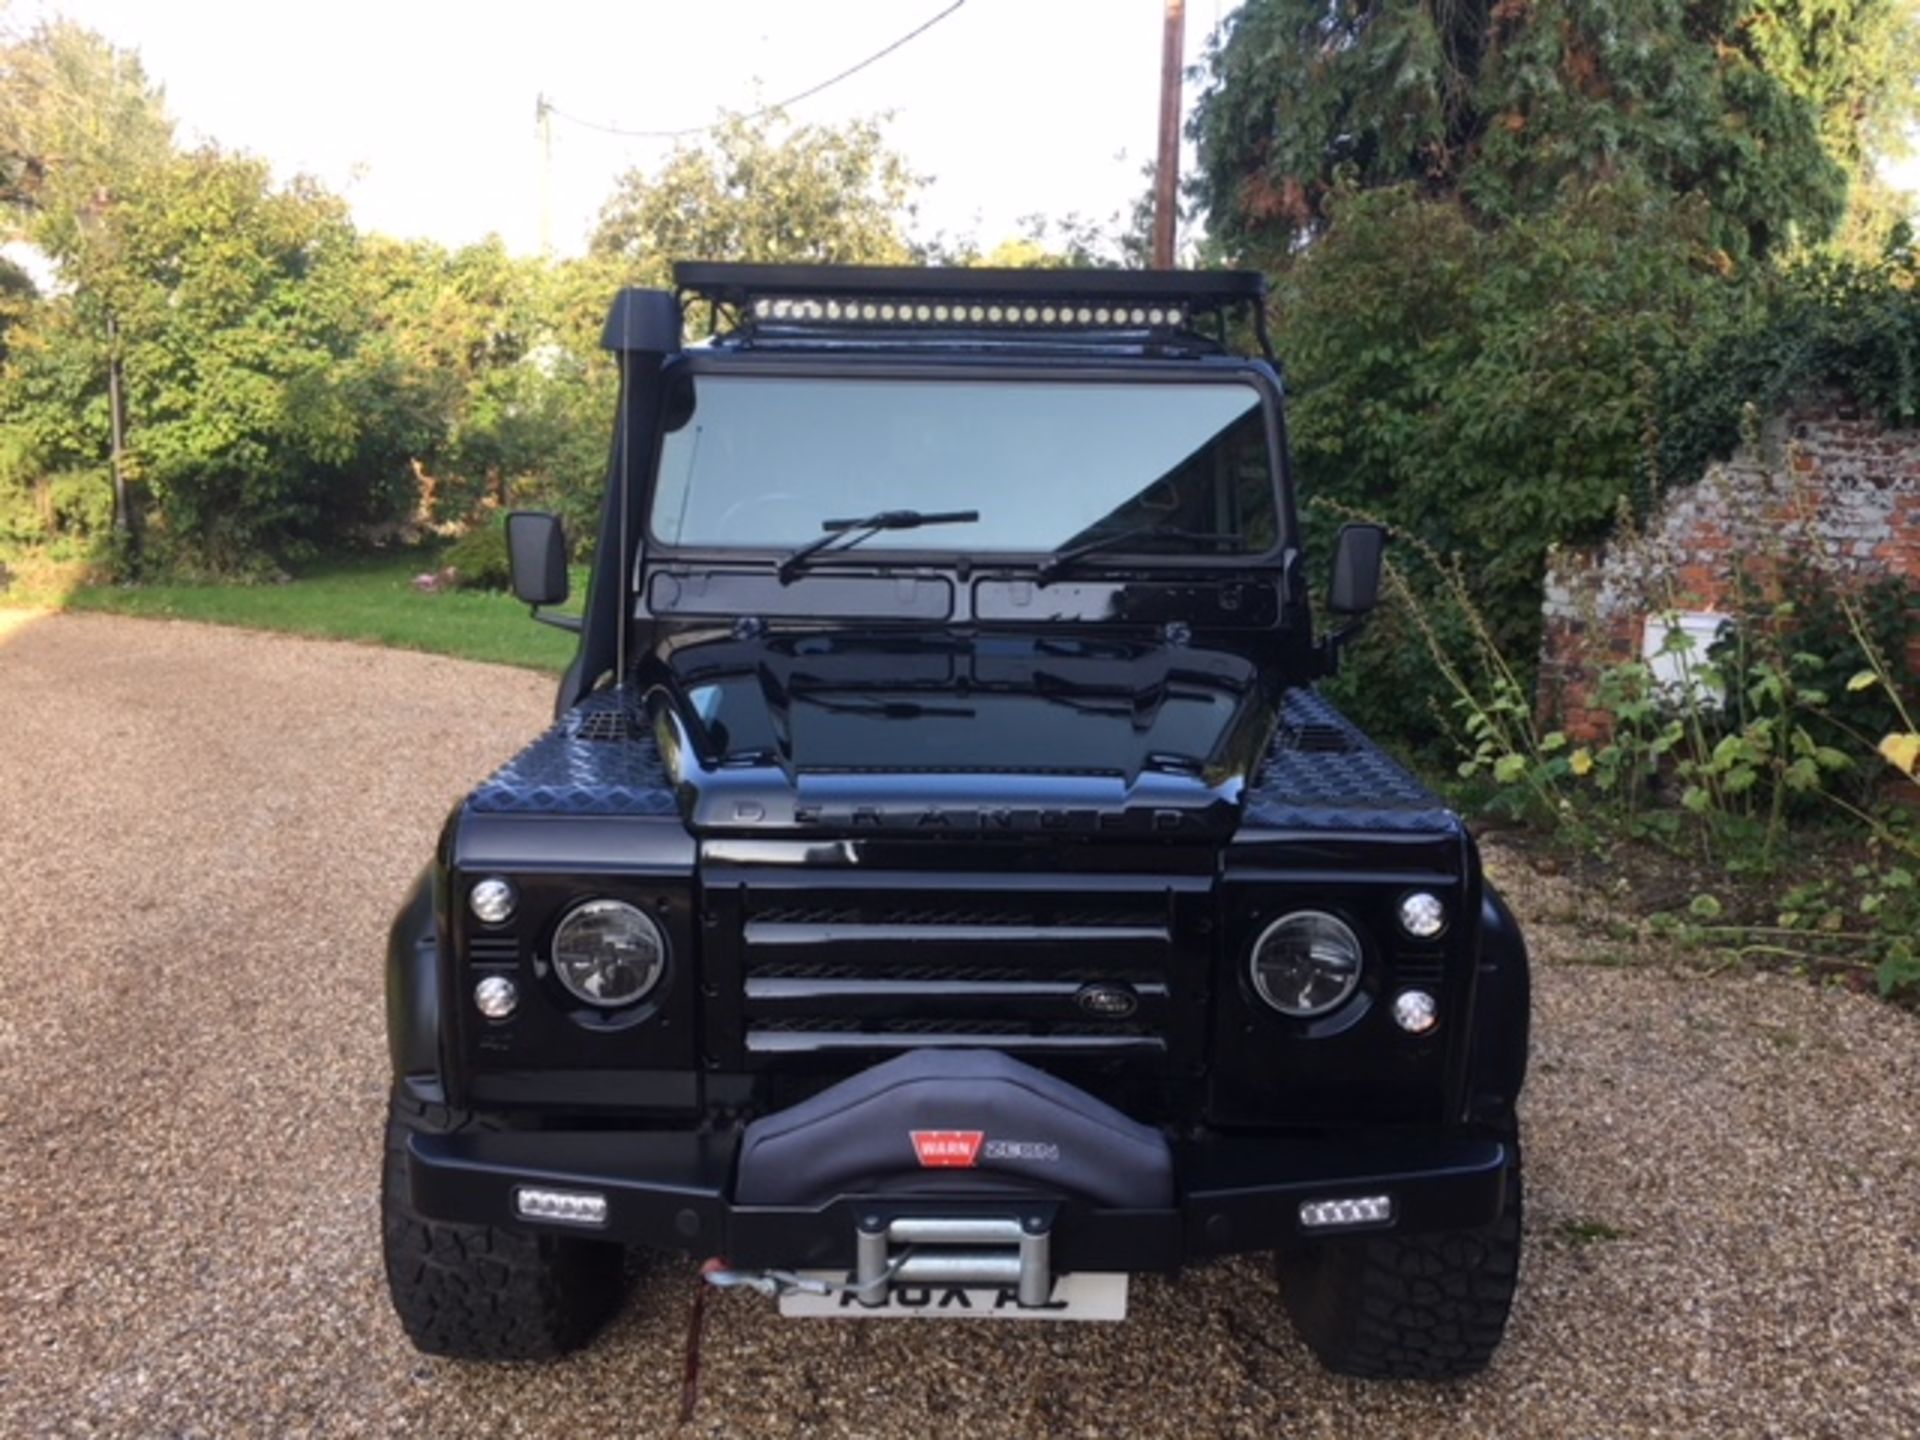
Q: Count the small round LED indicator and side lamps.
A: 4